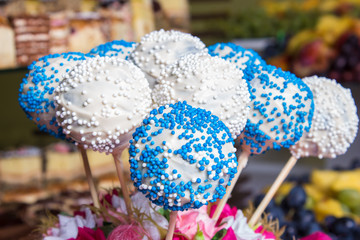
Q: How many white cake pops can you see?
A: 4